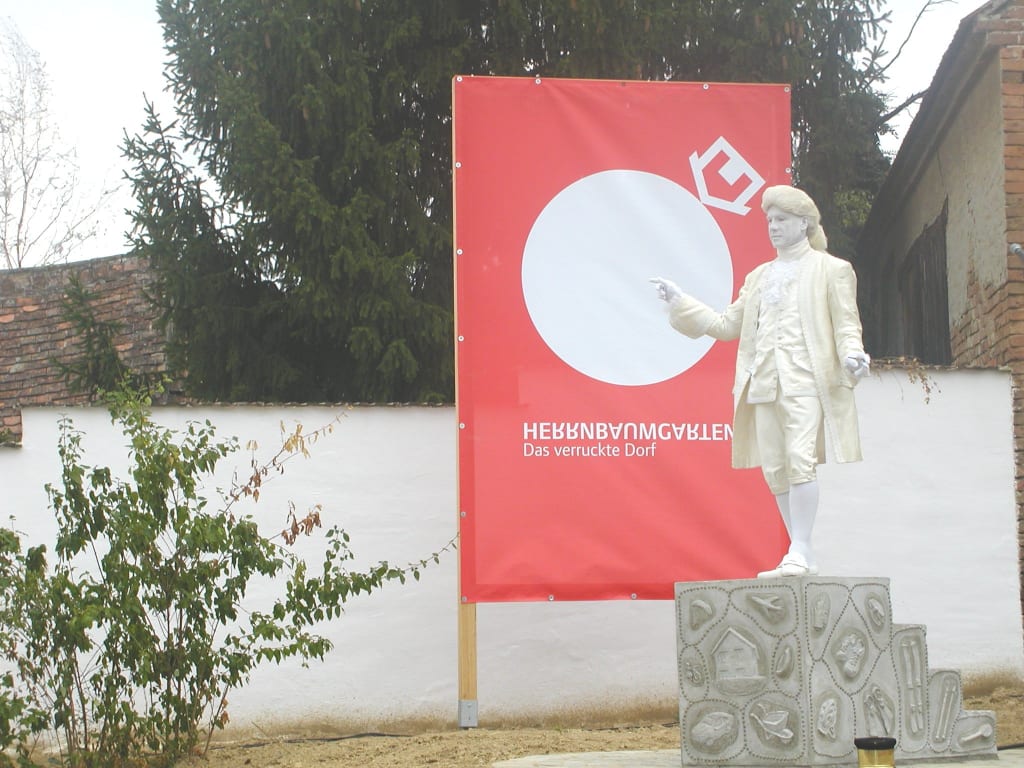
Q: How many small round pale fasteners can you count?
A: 13